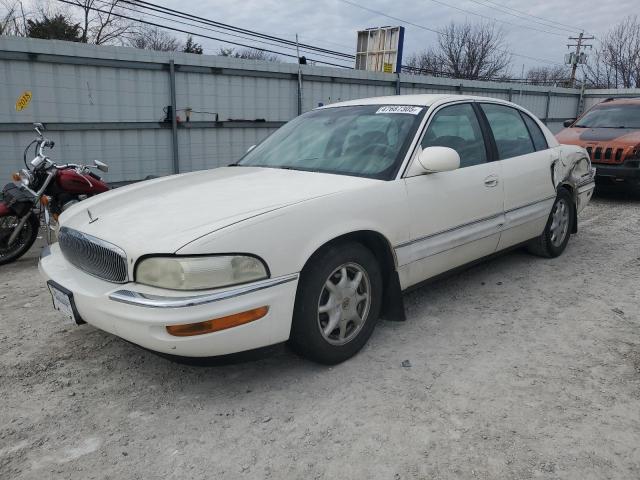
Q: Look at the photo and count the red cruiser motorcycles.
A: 1